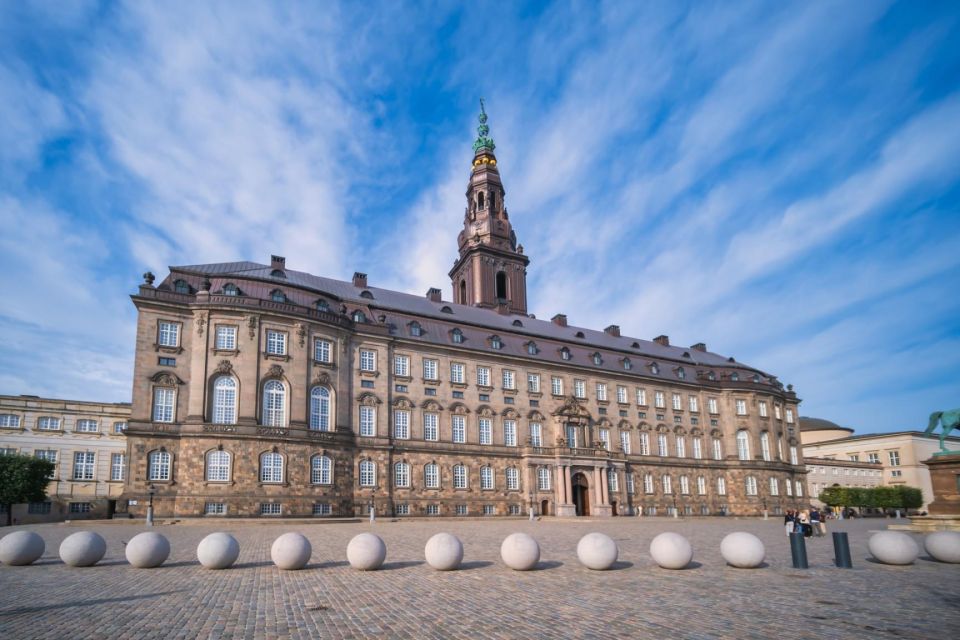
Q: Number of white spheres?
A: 13